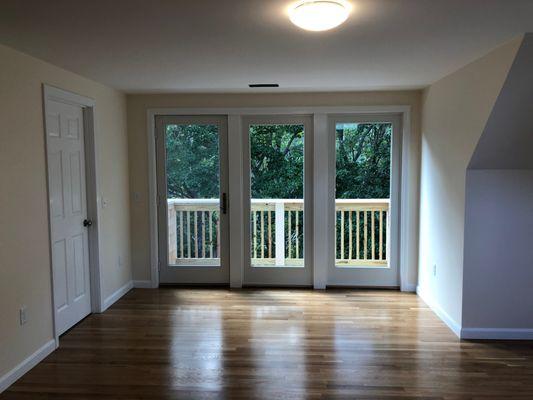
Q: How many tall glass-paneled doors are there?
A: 3